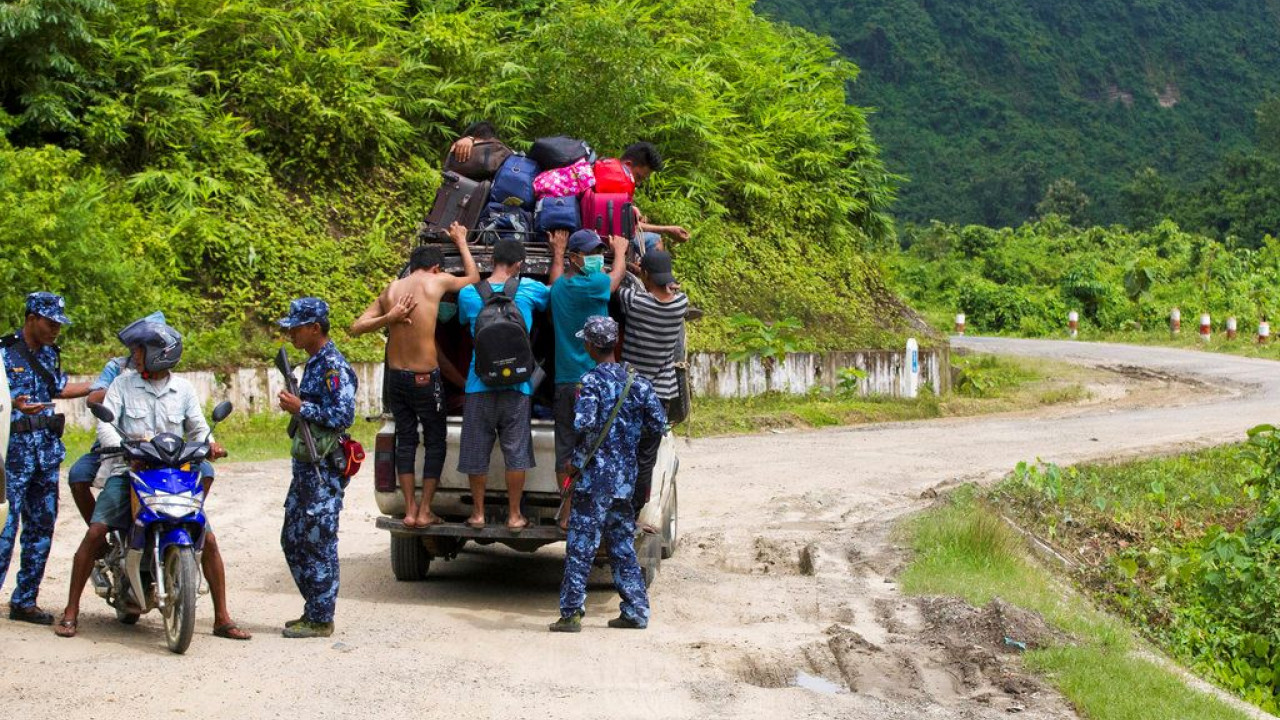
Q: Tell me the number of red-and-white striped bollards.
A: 6